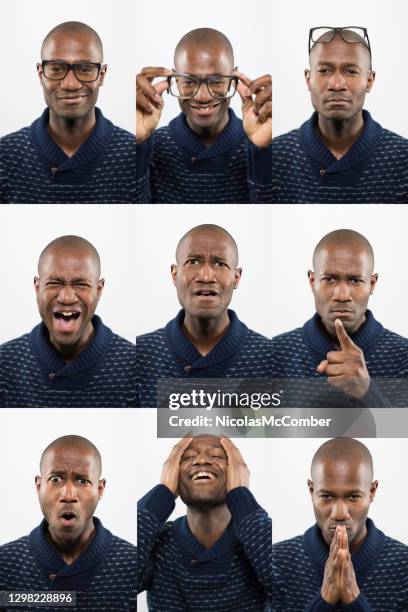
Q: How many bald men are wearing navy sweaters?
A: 9